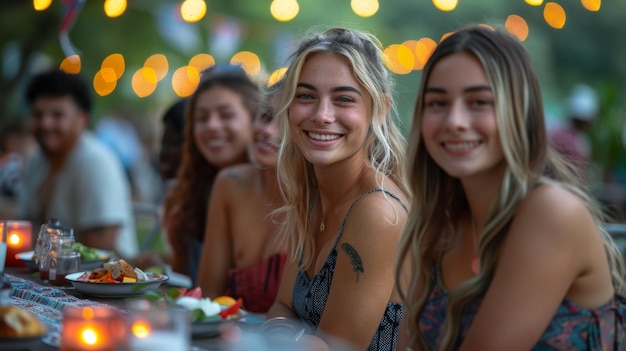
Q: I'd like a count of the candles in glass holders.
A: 3